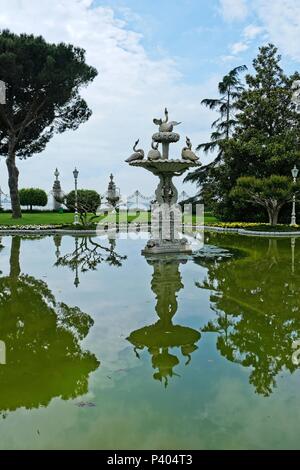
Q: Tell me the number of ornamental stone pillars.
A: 2